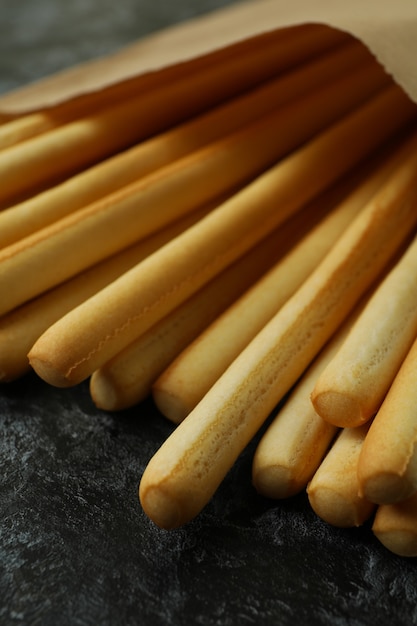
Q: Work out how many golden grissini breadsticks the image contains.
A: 14